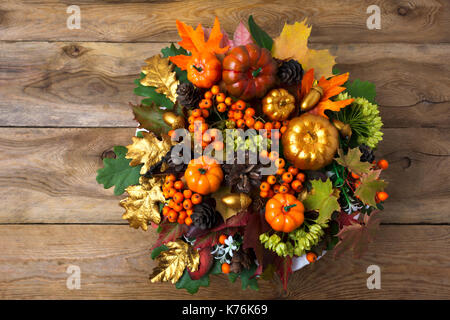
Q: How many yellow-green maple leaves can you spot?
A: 3